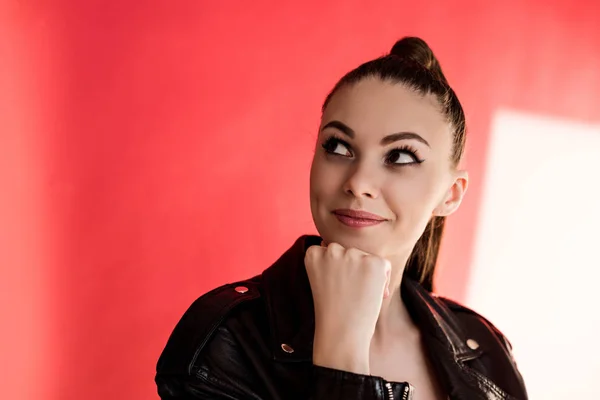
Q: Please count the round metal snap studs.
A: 3